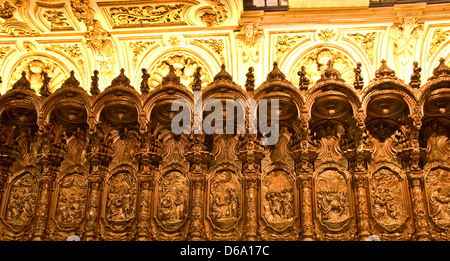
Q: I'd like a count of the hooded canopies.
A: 9